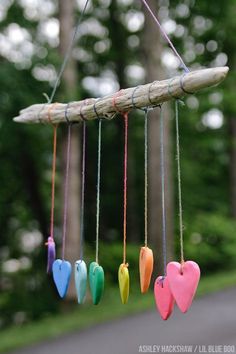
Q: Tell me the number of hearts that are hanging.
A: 8